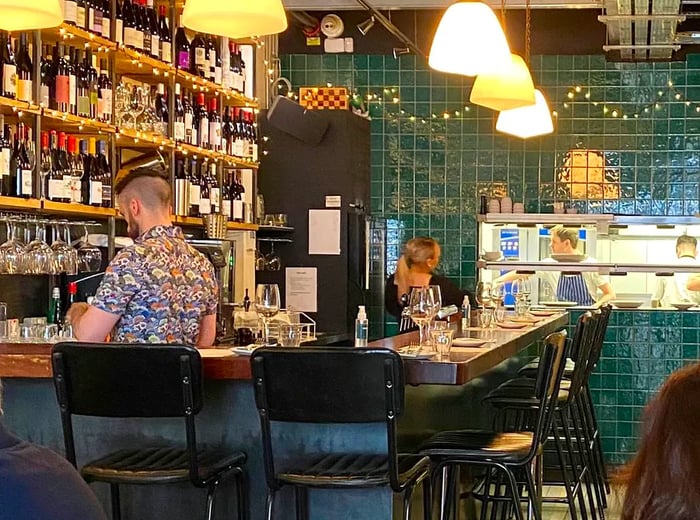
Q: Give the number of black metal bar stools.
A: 6